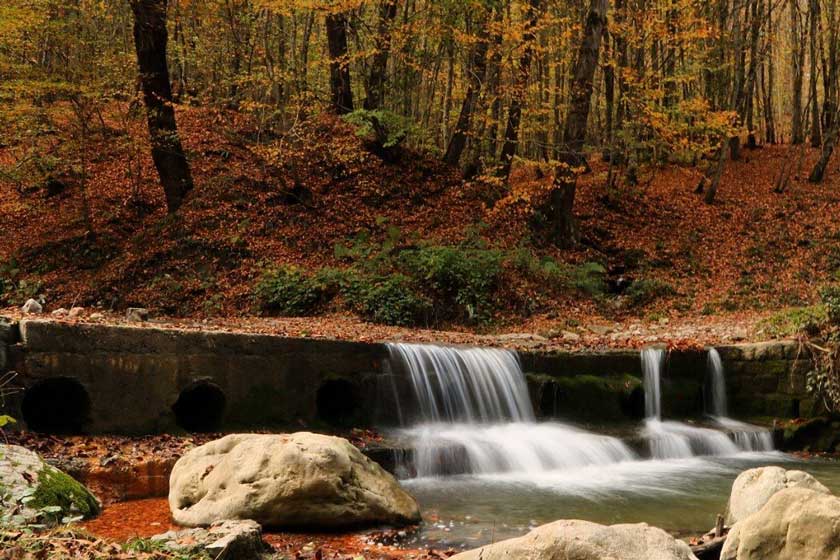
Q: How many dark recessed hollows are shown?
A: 3